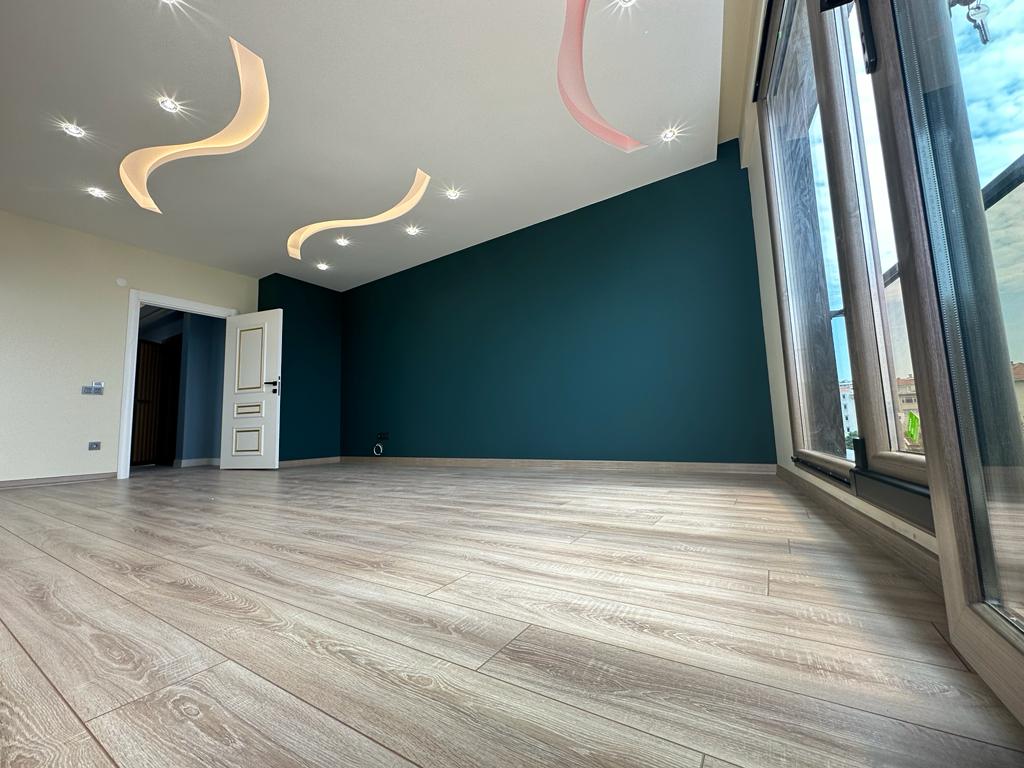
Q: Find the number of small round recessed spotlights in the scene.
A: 10